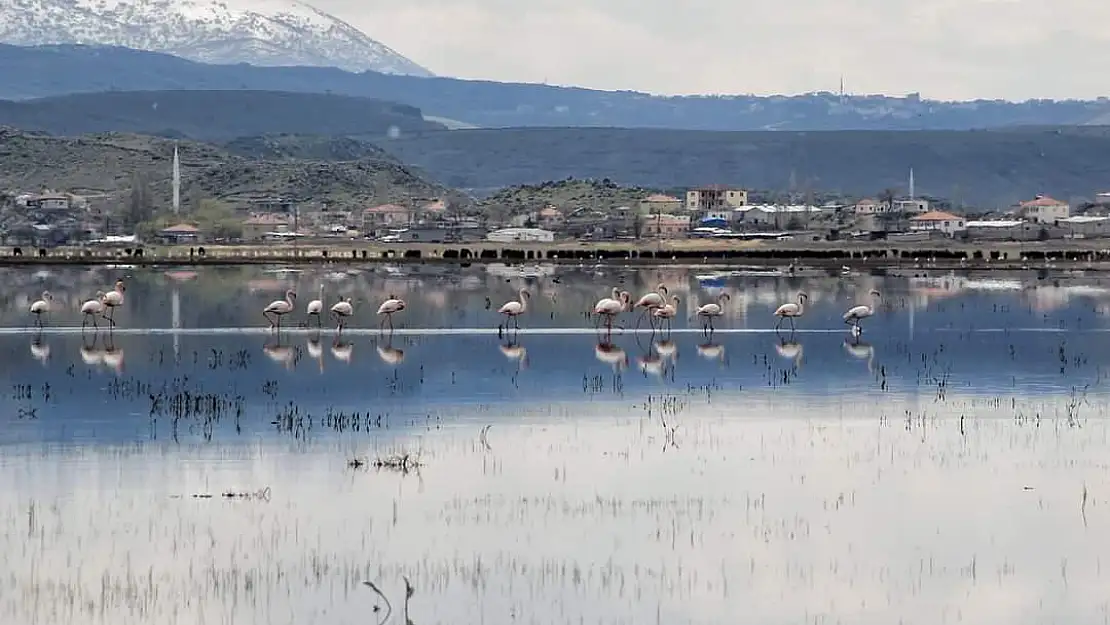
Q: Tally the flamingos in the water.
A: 15